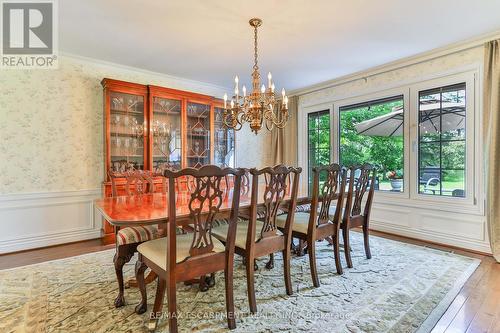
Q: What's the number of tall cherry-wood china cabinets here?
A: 1